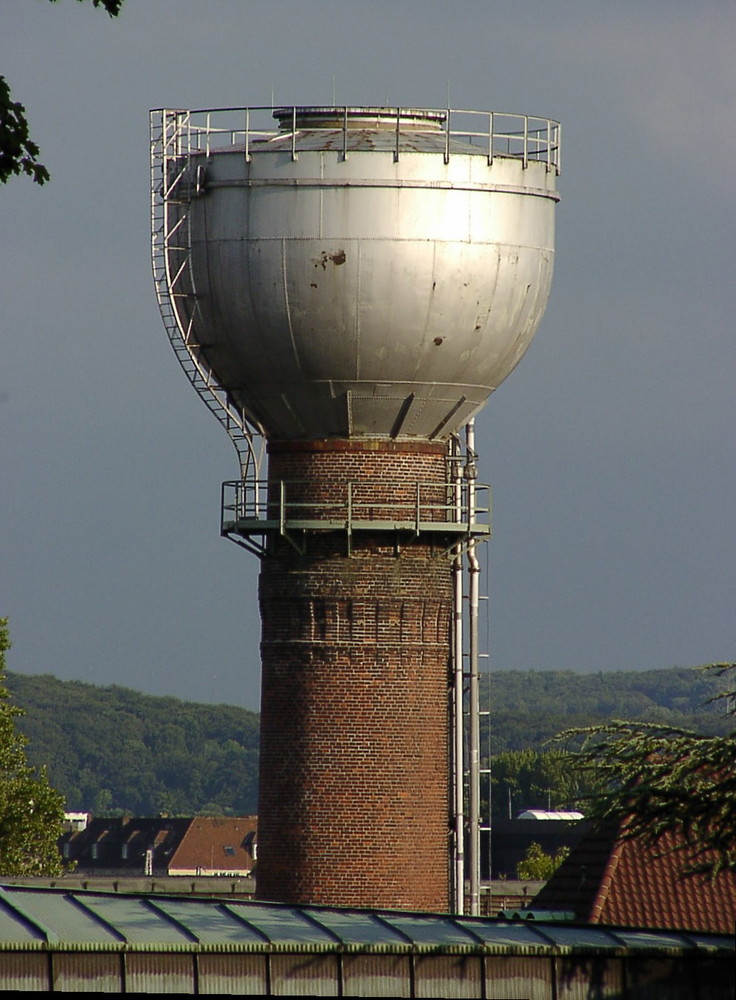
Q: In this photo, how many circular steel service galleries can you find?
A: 2